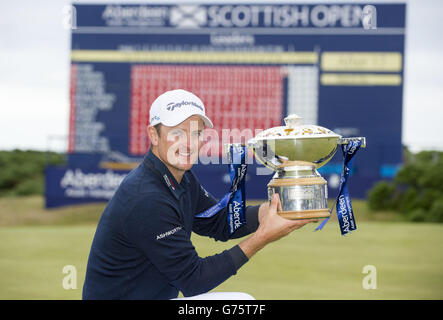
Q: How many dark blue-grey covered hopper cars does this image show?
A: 0